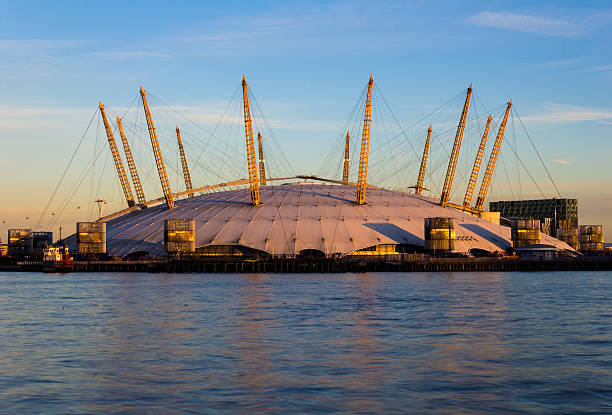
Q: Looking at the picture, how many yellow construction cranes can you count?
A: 12